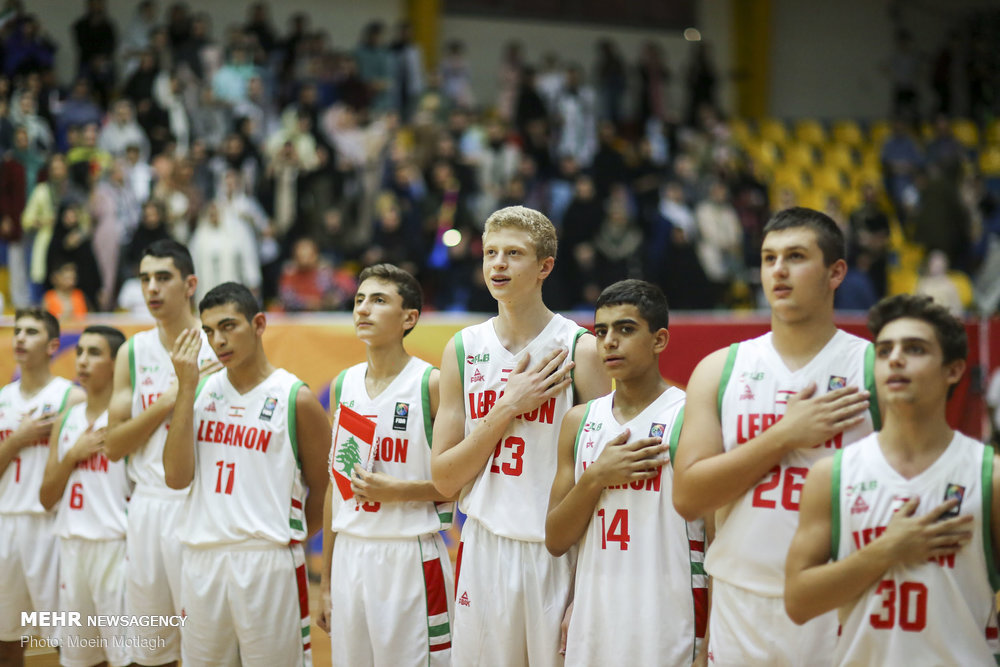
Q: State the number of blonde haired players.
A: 1